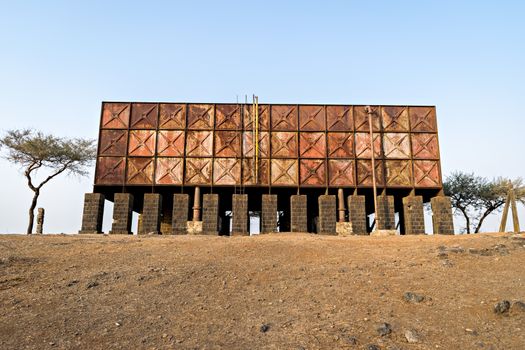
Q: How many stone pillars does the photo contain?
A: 13